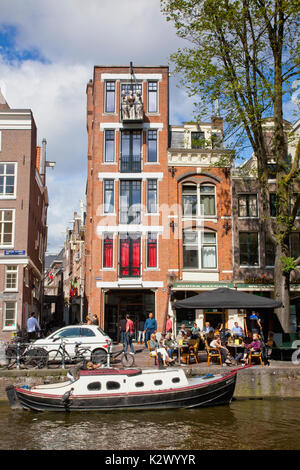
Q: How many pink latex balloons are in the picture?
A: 0